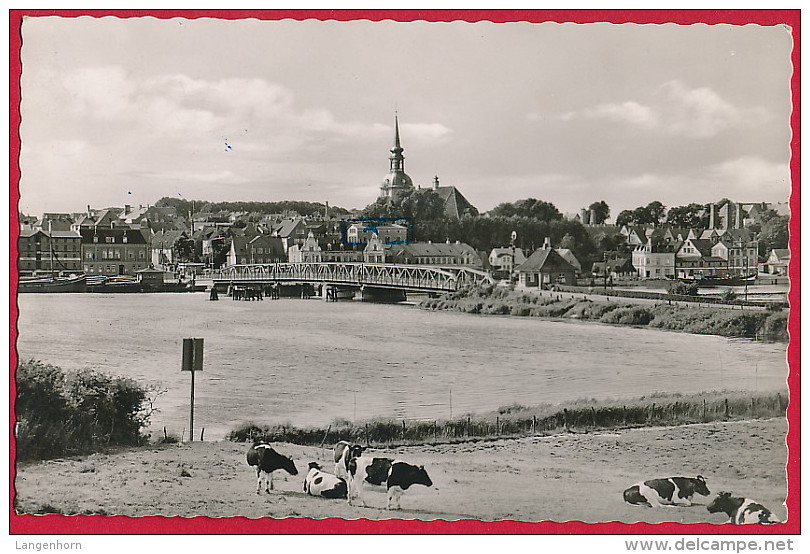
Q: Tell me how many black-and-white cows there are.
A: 6